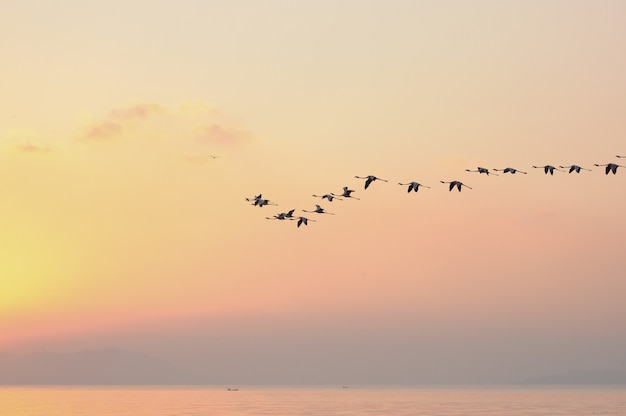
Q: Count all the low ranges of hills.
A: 2